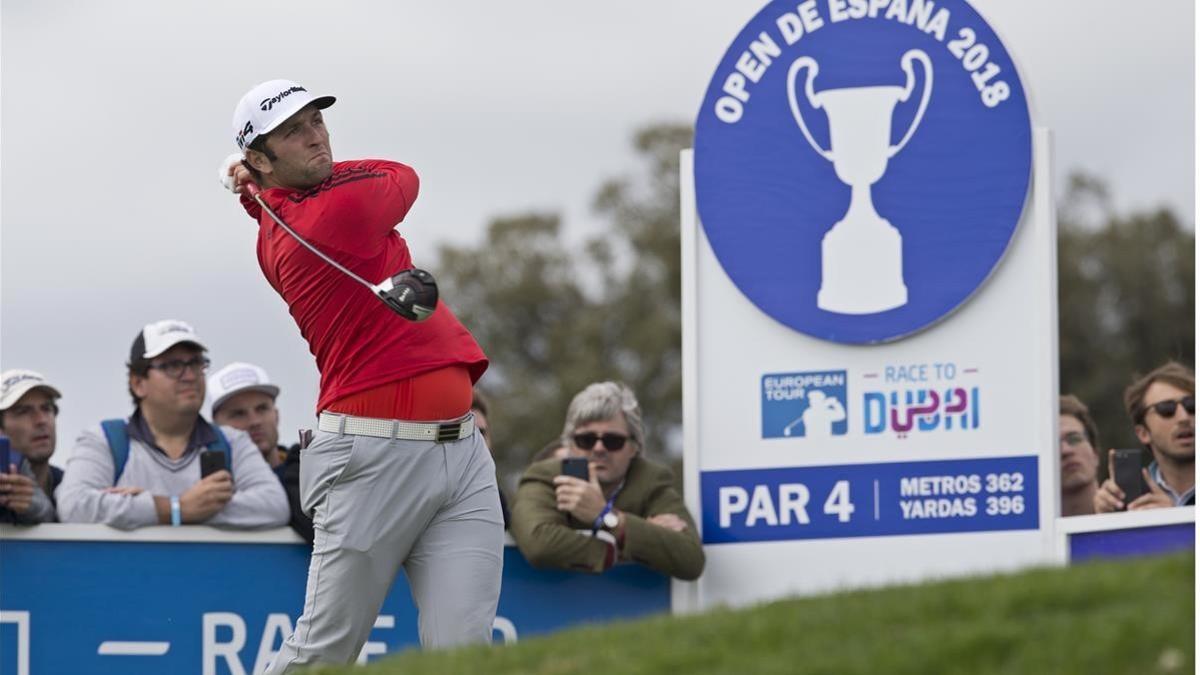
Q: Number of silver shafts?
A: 1